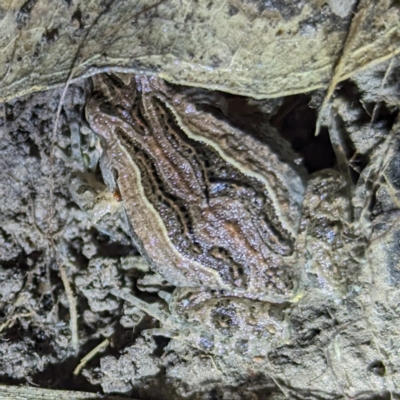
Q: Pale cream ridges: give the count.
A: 2